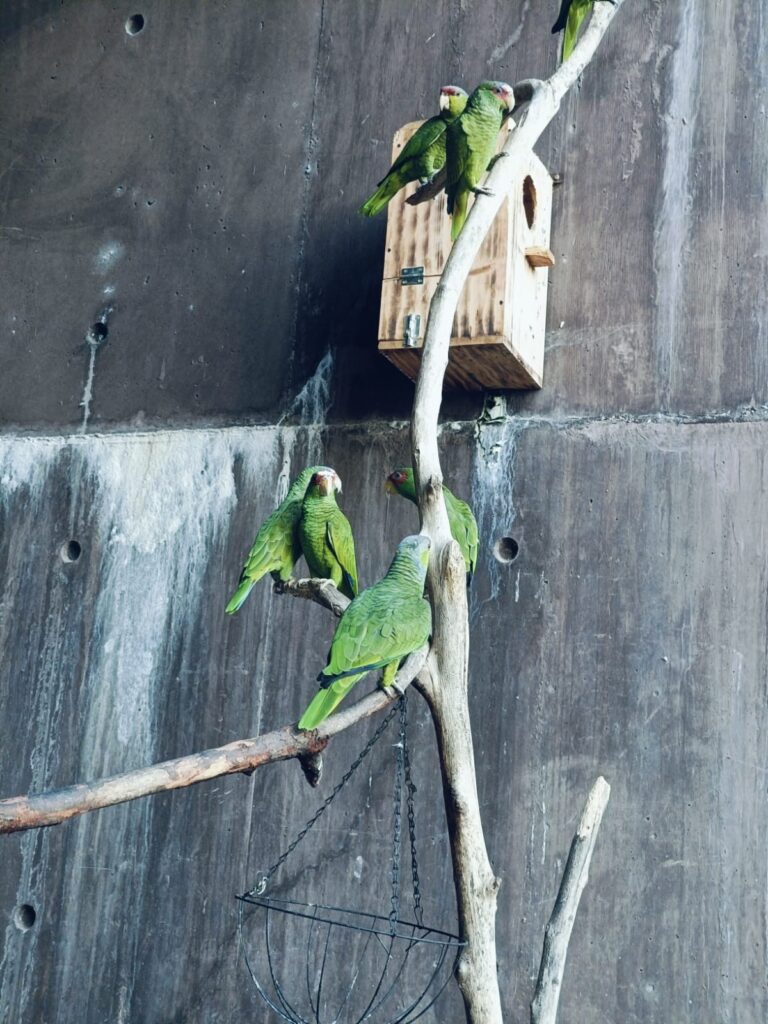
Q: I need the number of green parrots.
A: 7